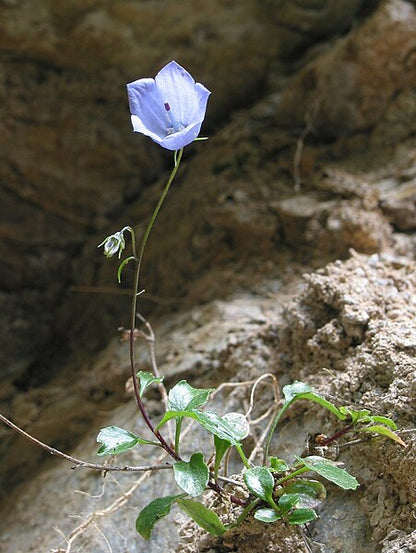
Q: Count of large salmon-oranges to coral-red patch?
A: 0